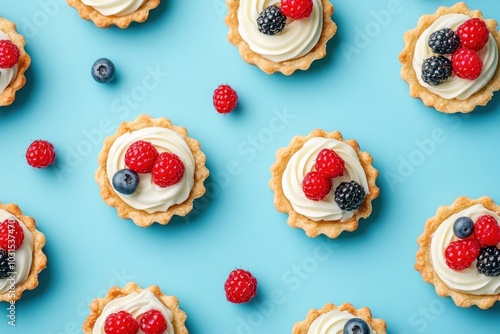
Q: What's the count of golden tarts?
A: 10